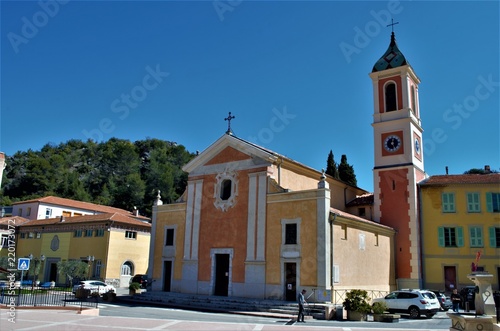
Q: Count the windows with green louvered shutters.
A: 6